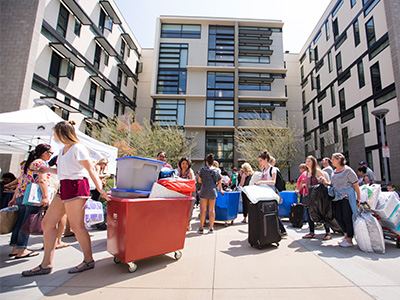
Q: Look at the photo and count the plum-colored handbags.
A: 1